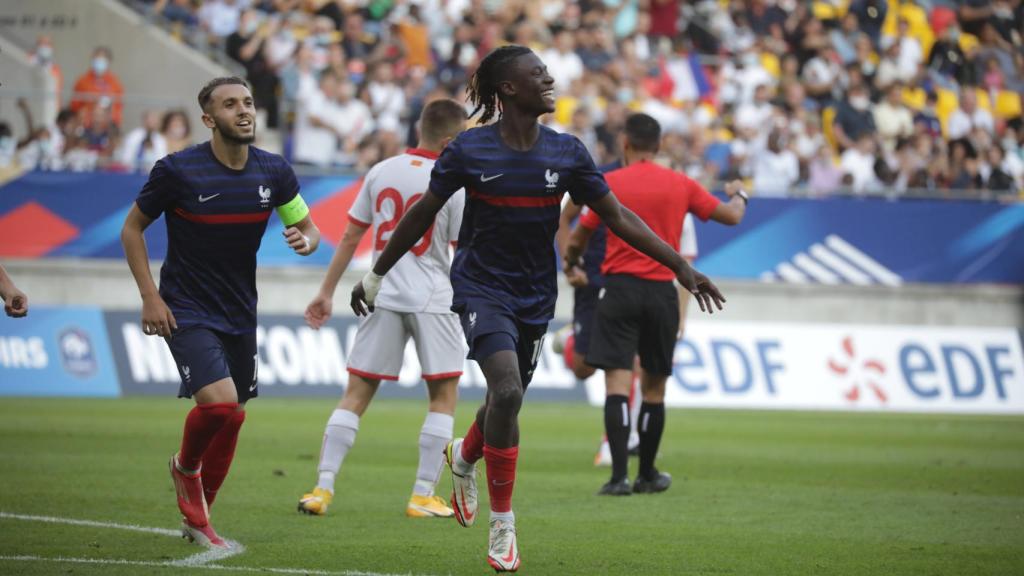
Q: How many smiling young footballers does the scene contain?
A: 2